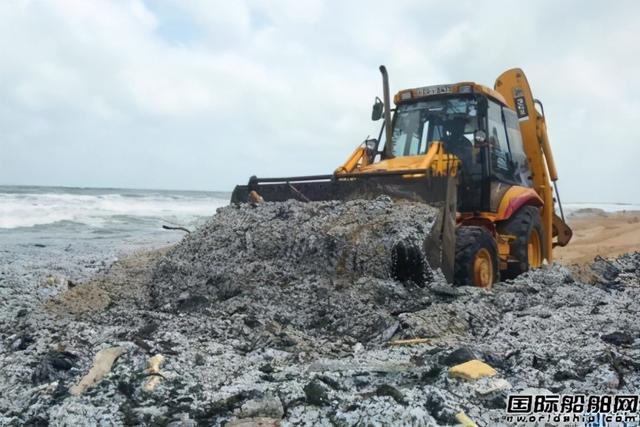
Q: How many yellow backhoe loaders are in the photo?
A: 1